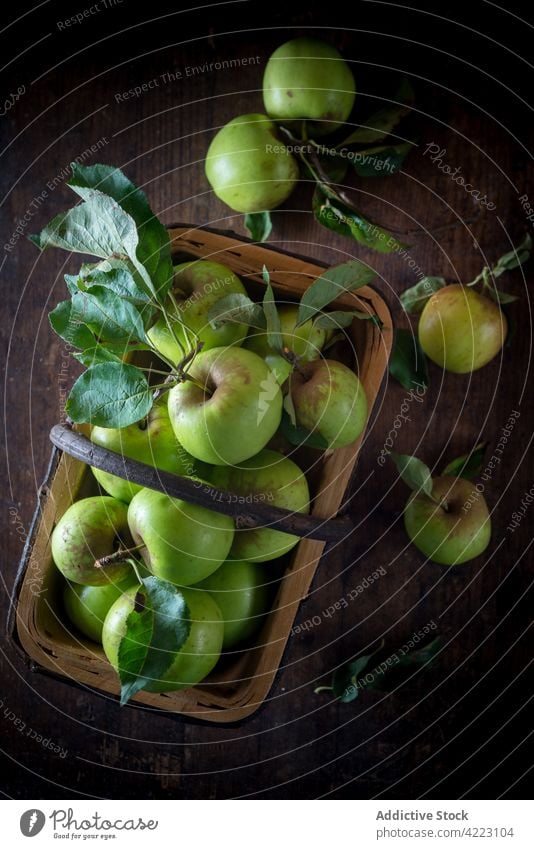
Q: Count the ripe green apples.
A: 15